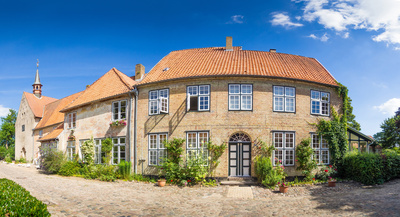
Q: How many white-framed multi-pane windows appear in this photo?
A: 15